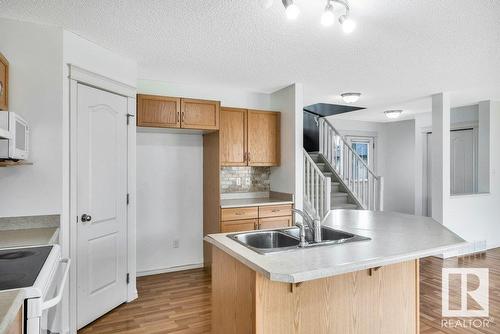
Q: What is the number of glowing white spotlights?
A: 3